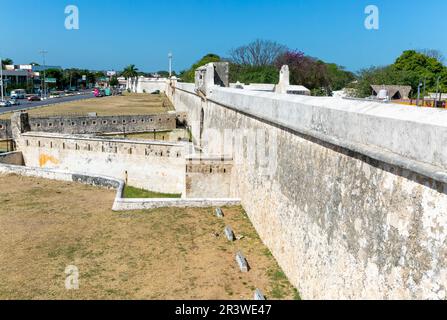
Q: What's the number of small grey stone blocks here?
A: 4